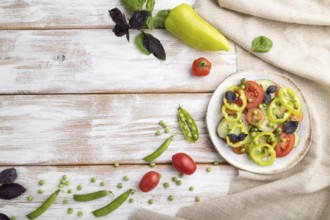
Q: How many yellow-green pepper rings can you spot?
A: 7